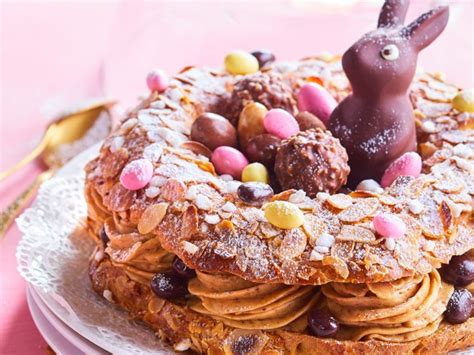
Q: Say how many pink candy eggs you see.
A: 7